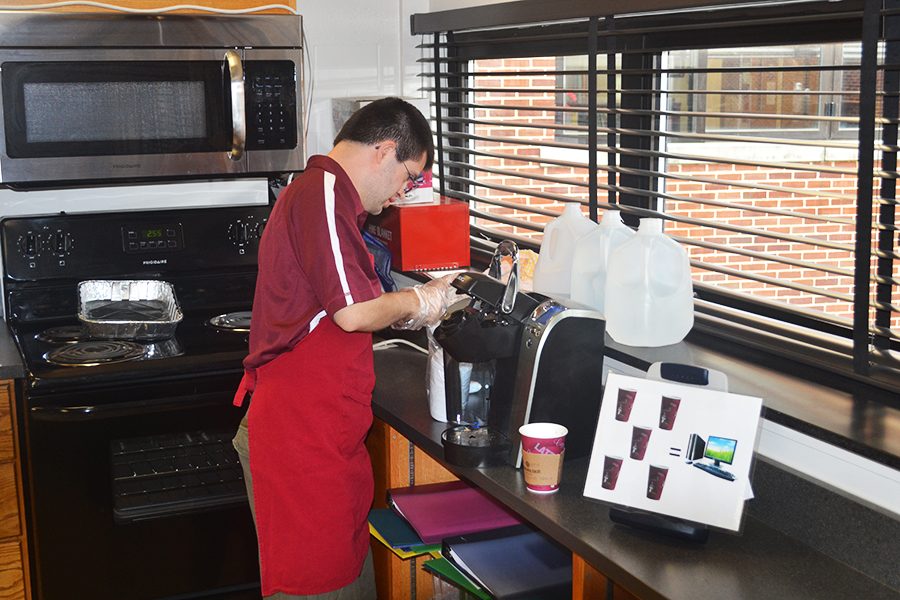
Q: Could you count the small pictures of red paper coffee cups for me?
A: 5